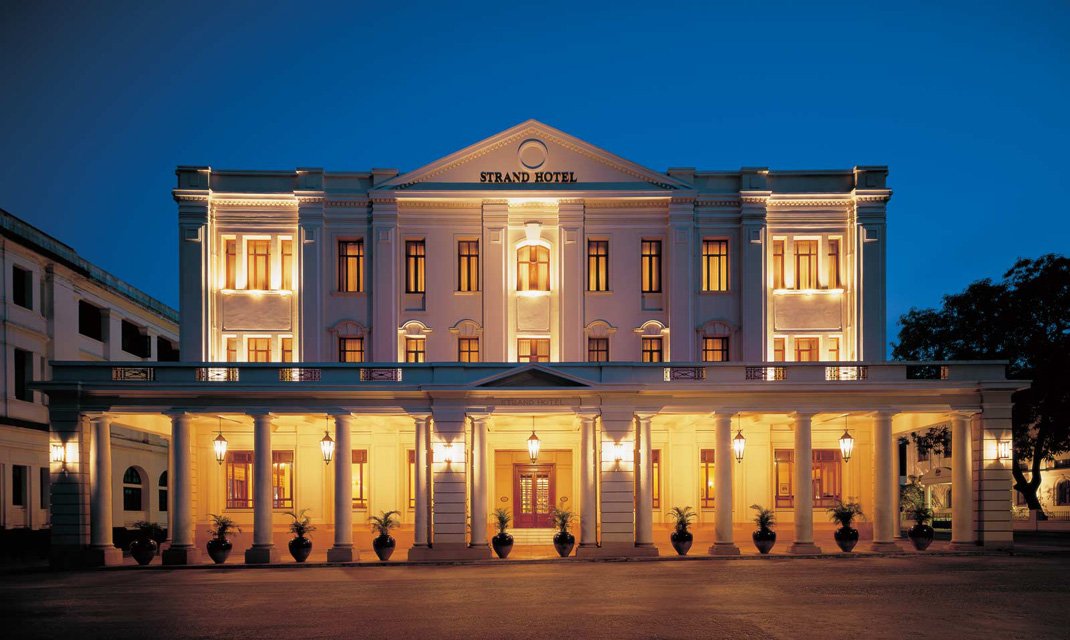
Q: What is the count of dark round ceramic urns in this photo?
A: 10